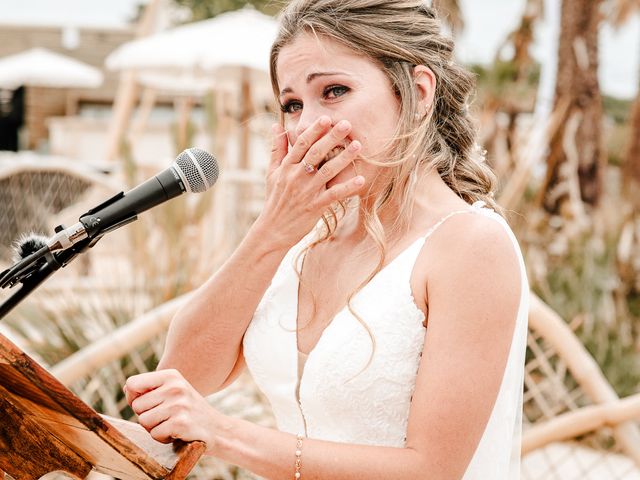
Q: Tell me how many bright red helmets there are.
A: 0